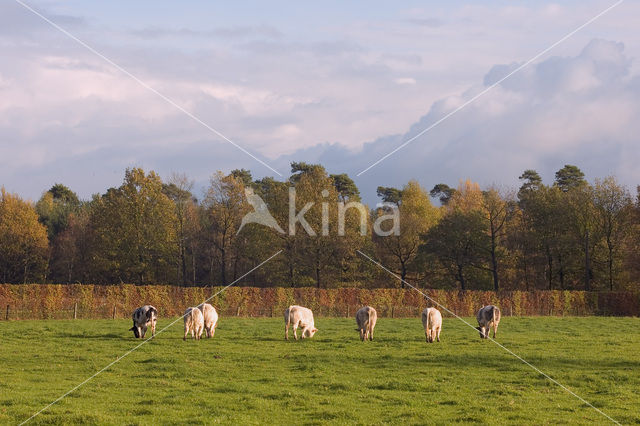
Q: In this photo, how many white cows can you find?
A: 5